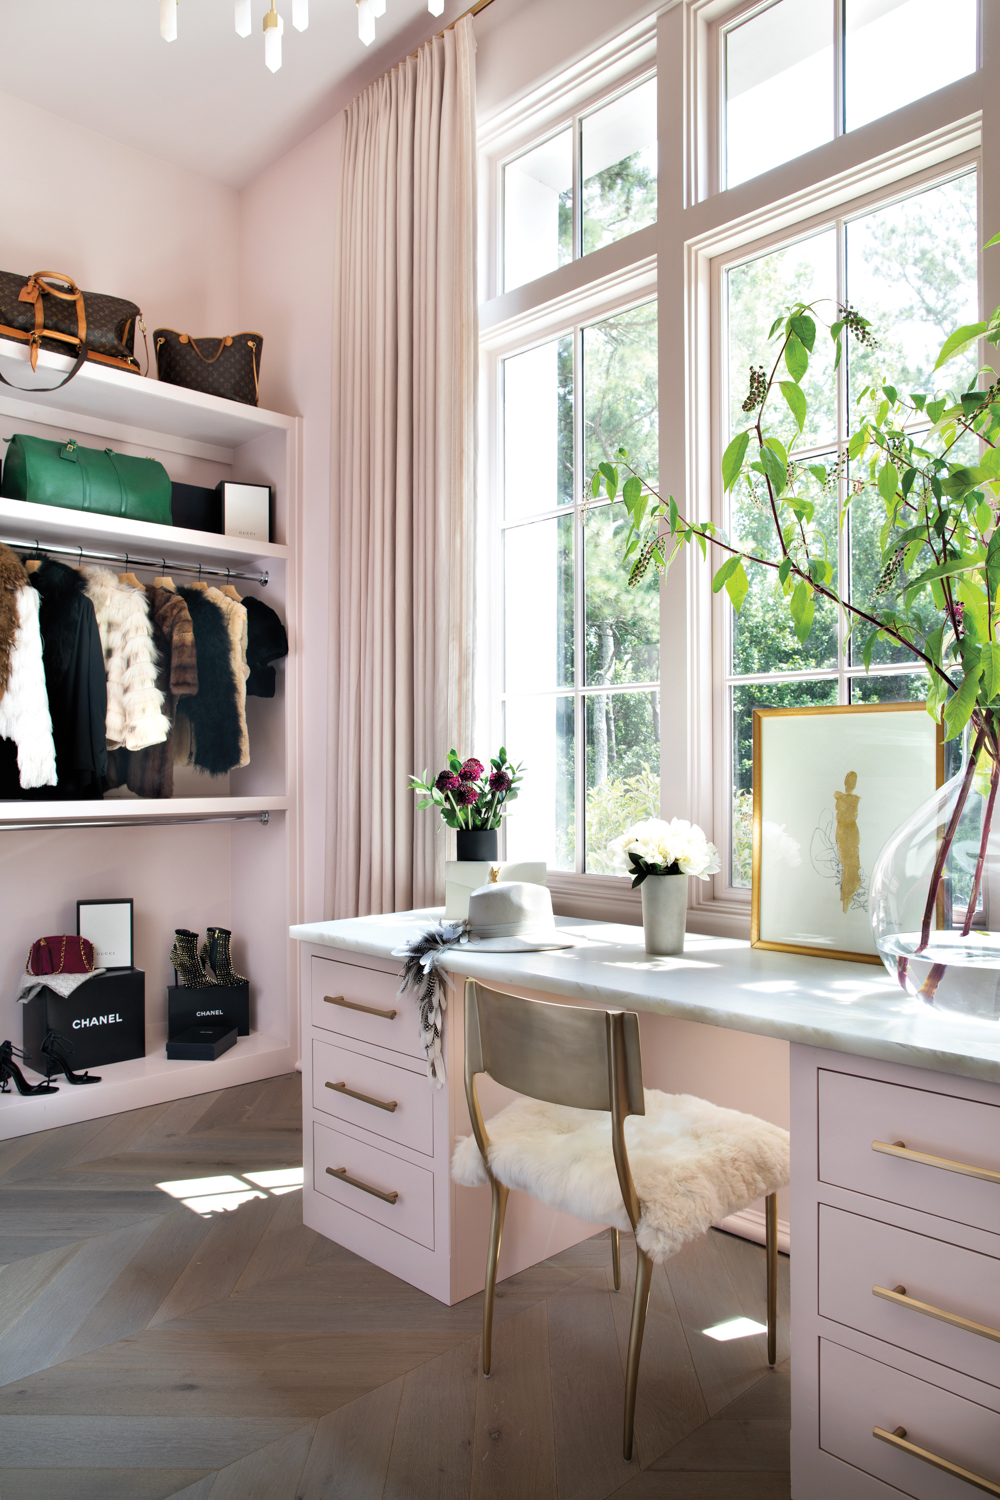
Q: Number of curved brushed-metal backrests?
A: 1